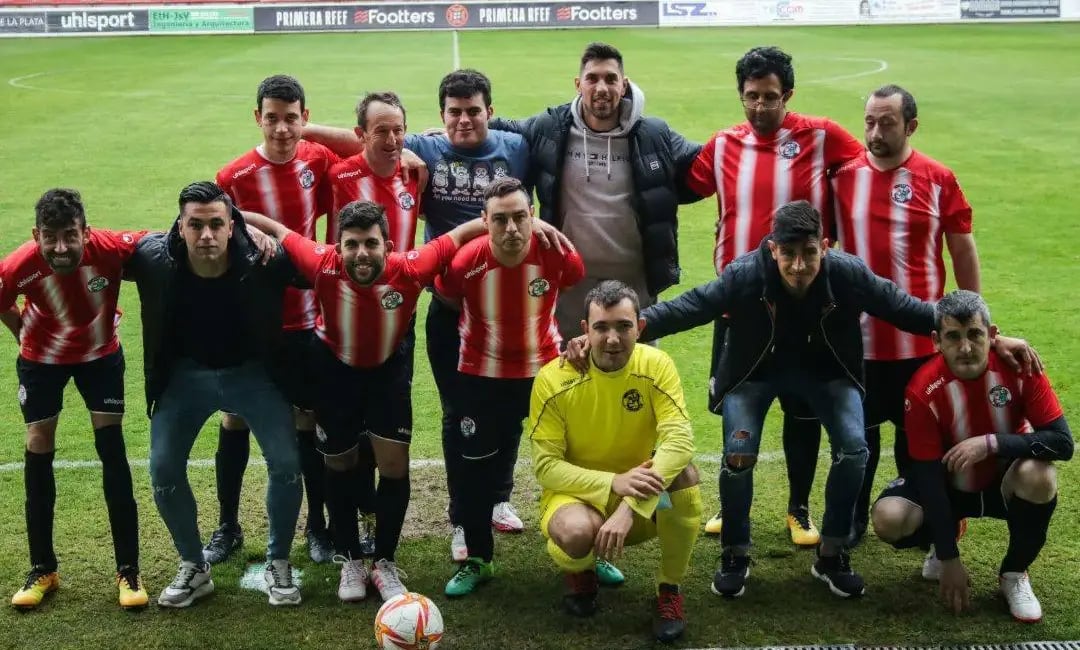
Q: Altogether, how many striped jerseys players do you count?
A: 8